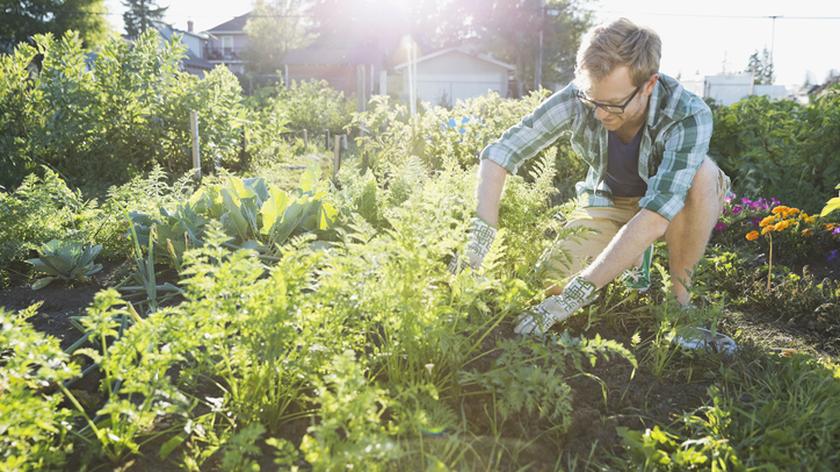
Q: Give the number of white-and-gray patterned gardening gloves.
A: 2